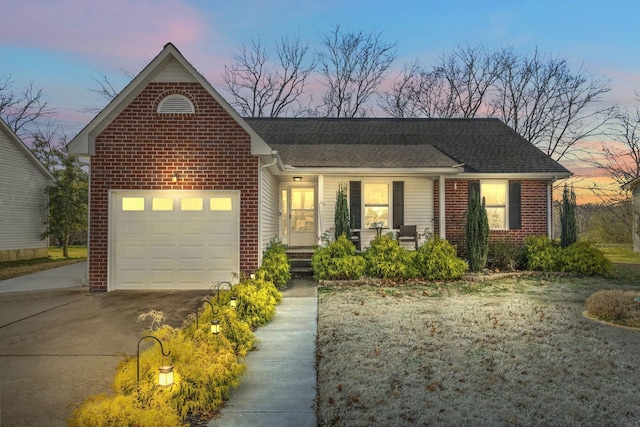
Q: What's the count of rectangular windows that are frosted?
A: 4